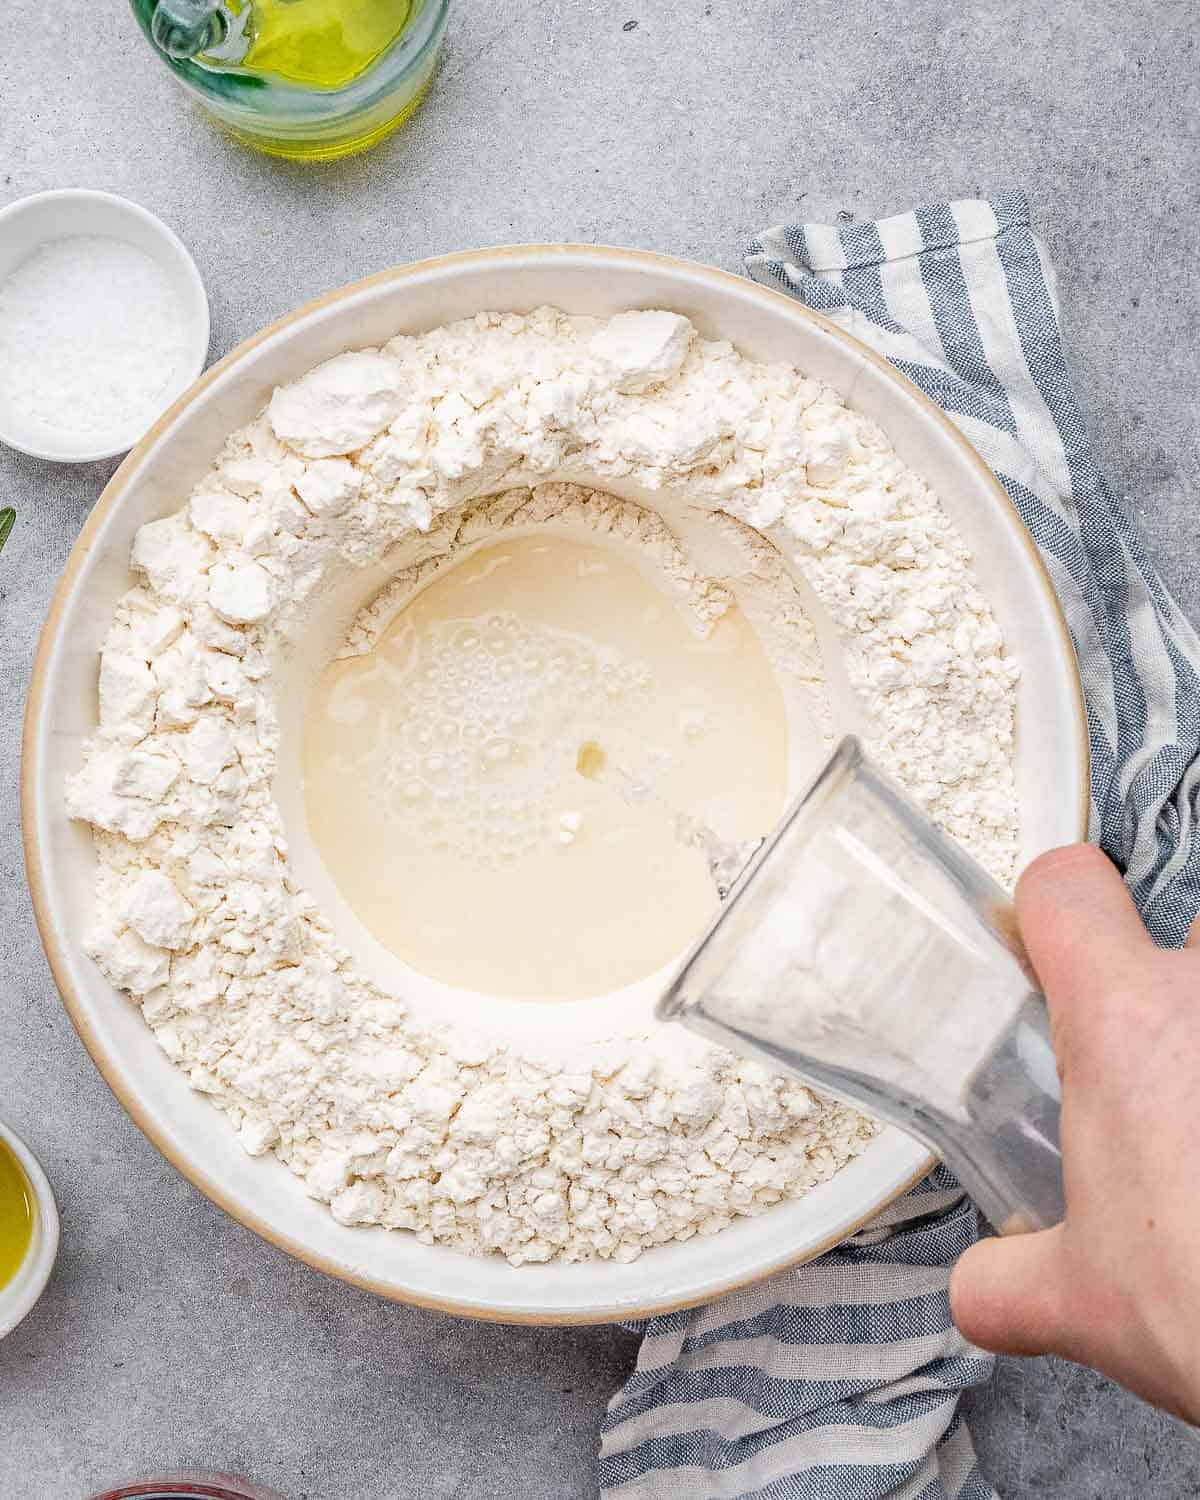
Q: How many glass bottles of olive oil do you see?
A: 1